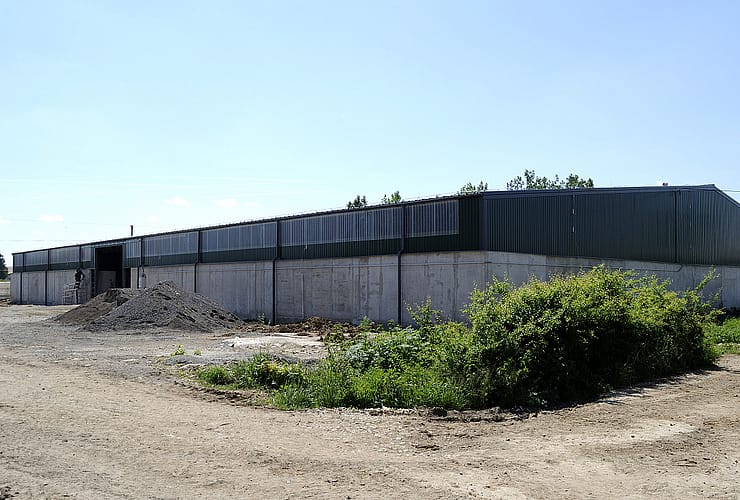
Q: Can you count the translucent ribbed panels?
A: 9